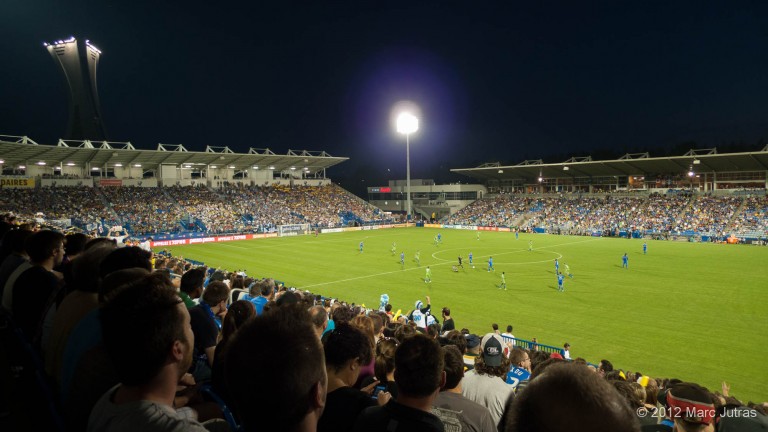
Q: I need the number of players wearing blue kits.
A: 10